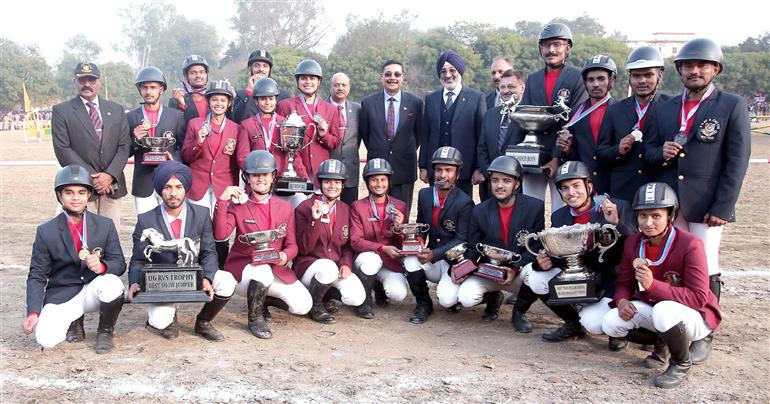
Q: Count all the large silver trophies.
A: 4